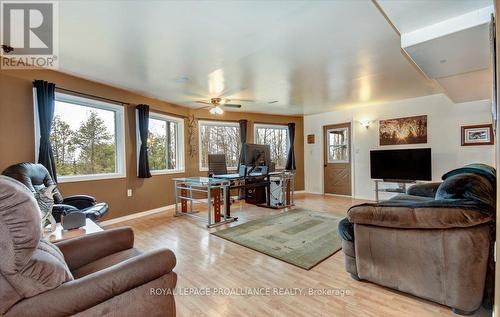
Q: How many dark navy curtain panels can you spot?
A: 4